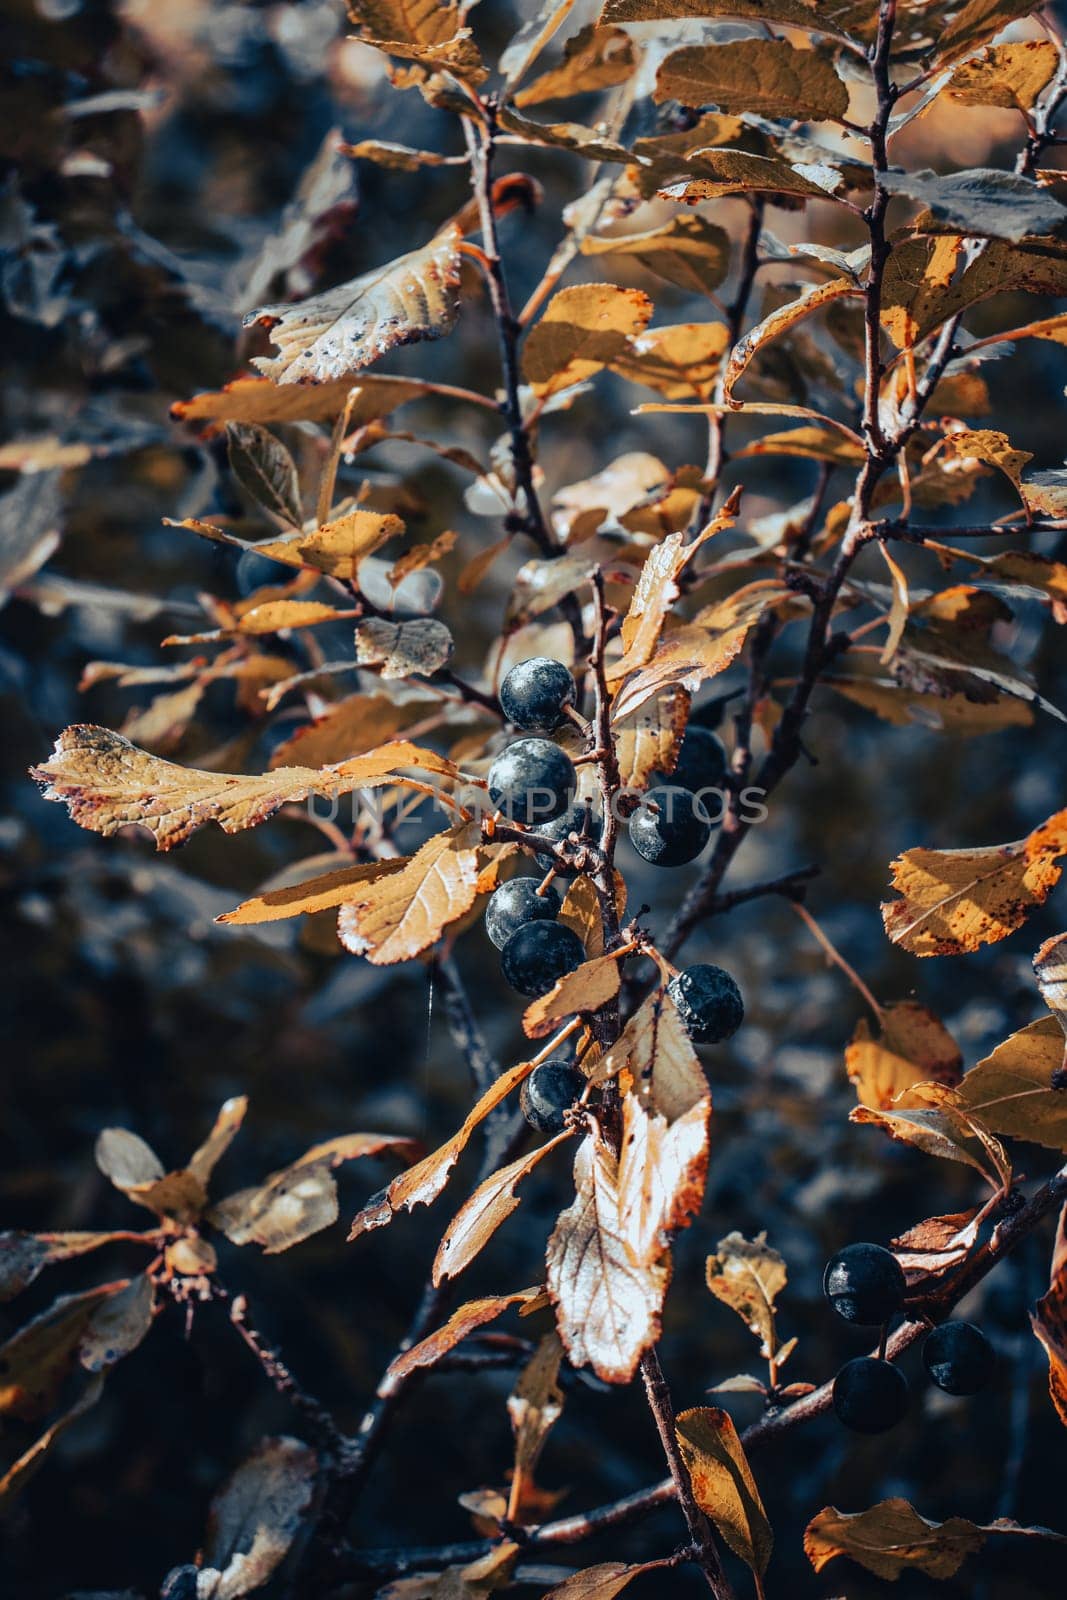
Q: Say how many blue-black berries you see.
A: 12